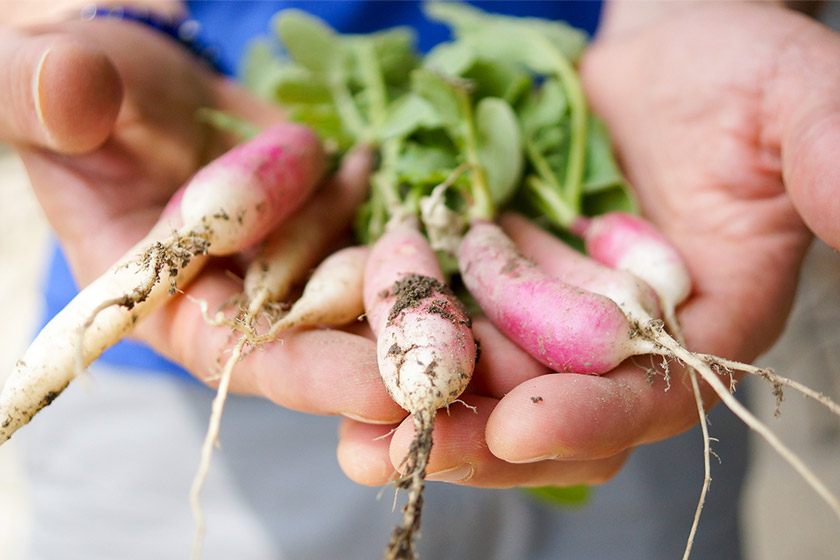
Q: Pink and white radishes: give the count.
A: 8